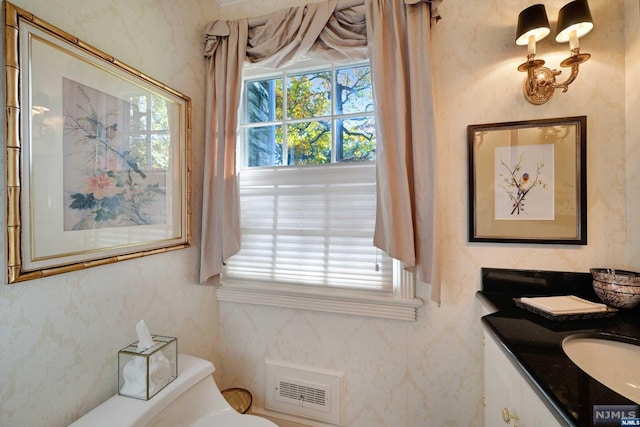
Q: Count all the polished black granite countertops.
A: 1